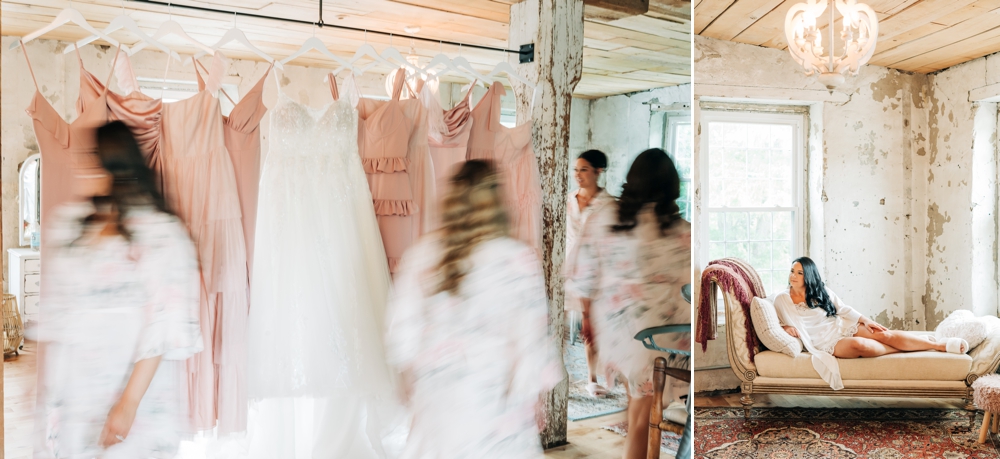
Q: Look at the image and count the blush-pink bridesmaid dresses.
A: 9